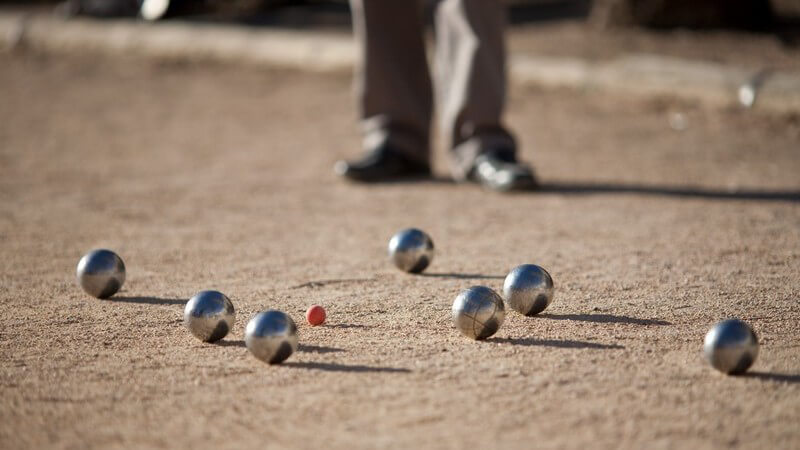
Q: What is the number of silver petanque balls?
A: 7